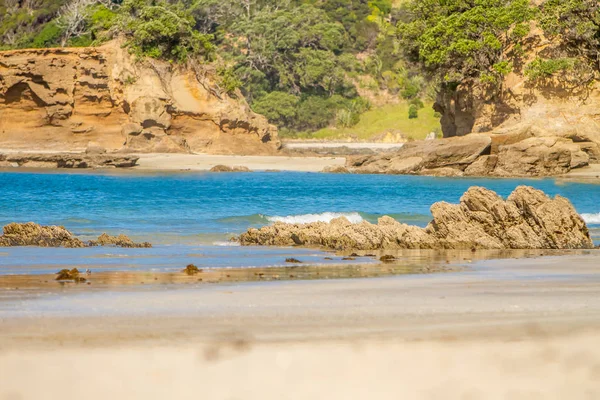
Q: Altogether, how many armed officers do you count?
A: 0